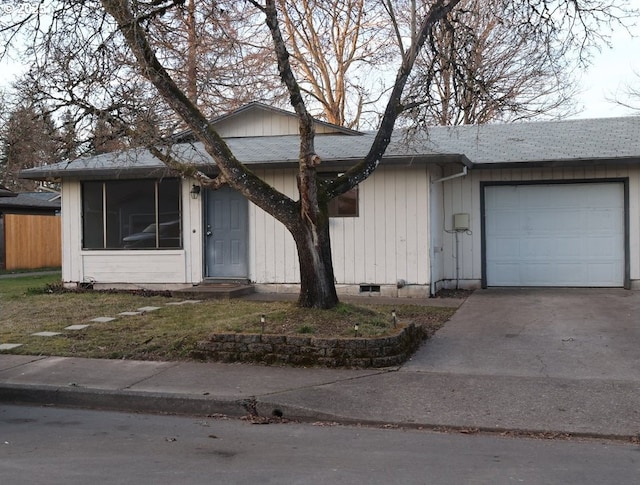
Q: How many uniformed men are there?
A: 0